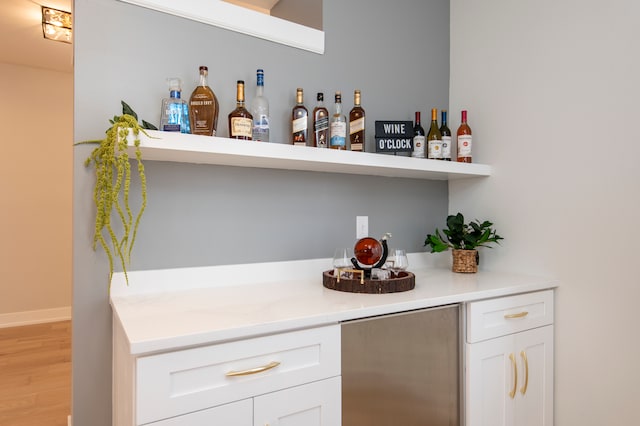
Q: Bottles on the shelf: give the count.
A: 12